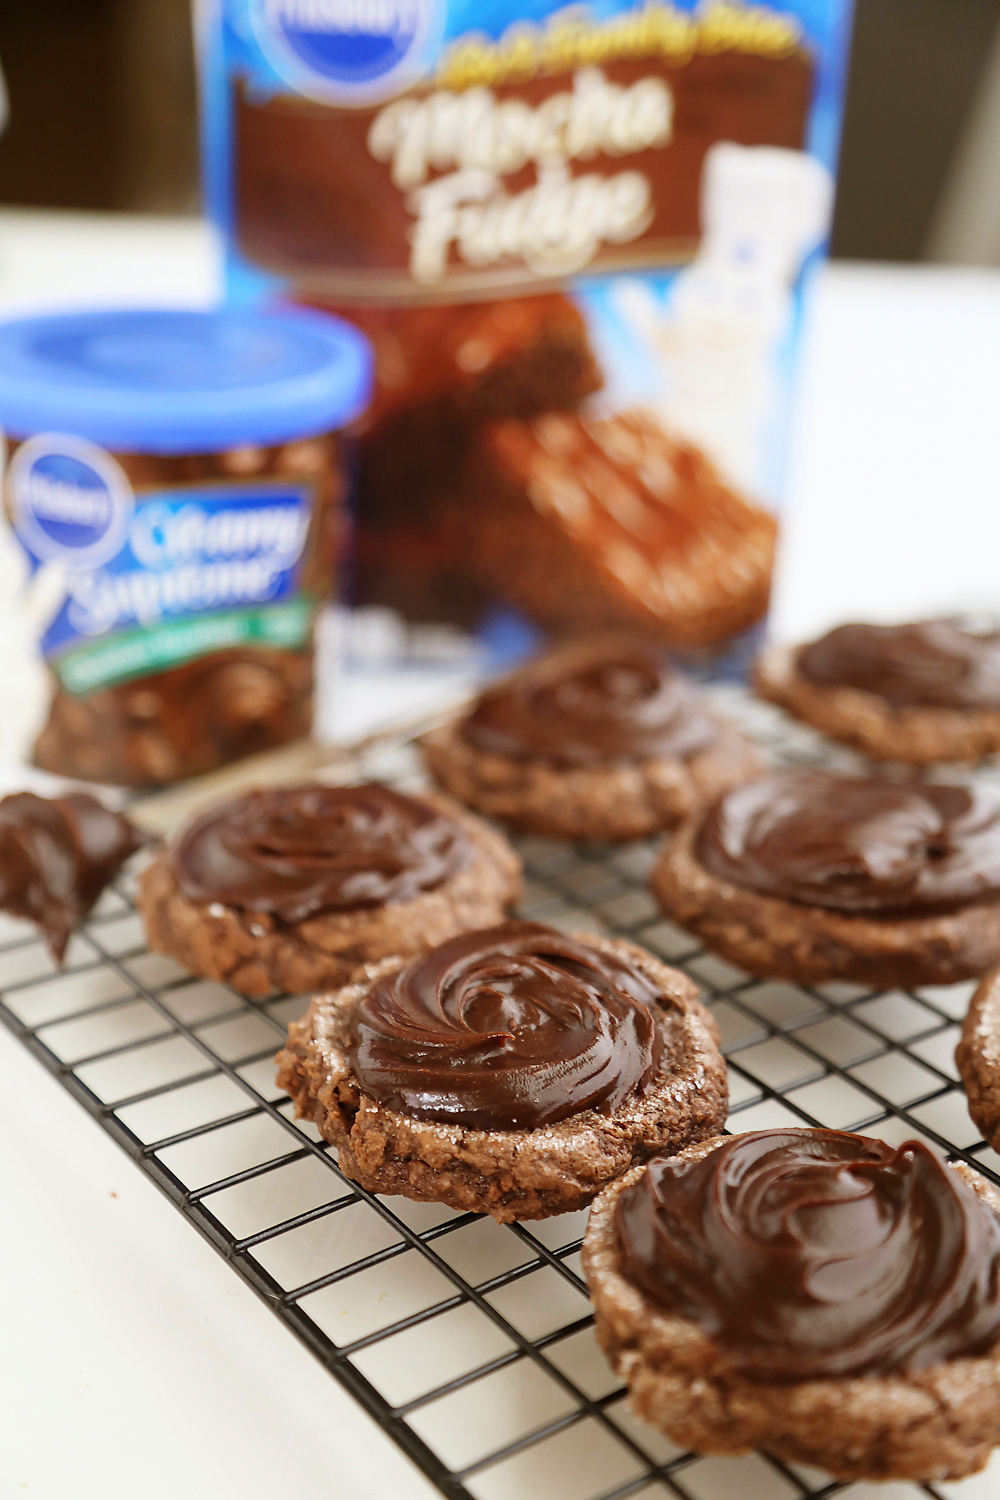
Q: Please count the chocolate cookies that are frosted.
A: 6